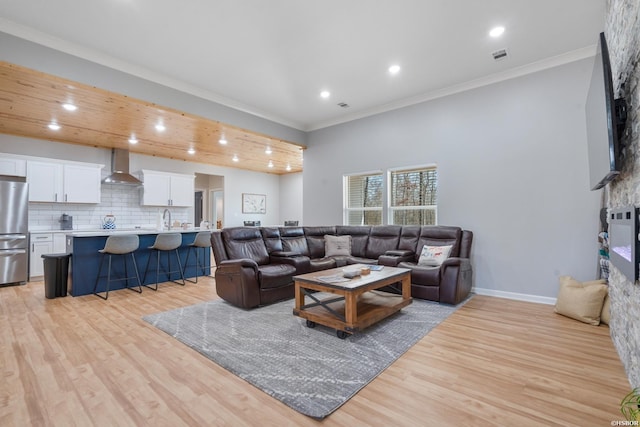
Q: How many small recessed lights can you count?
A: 13